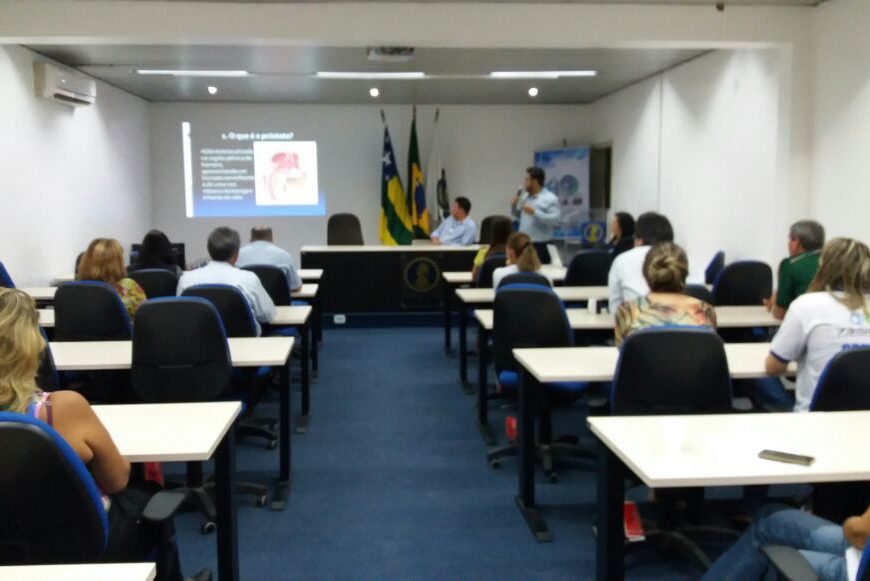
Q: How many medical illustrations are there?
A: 1